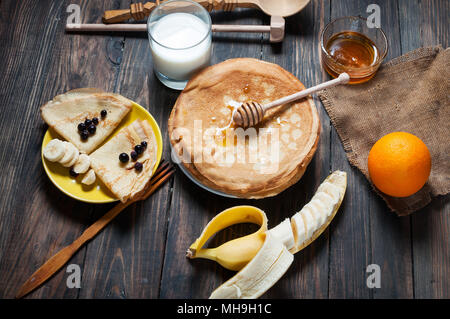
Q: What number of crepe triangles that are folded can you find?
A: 2